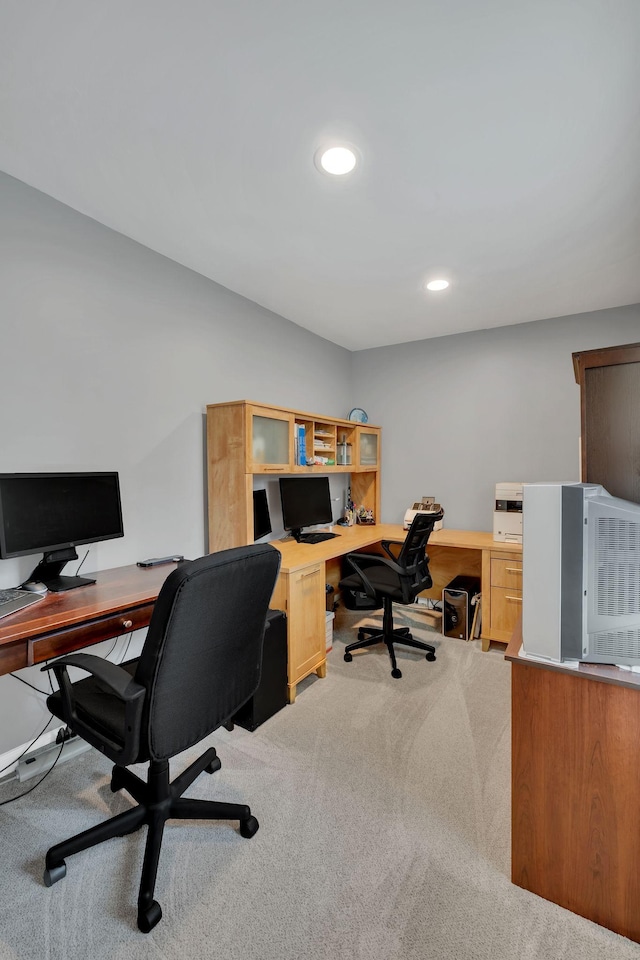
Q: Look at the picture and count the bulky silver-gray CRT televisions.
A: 1